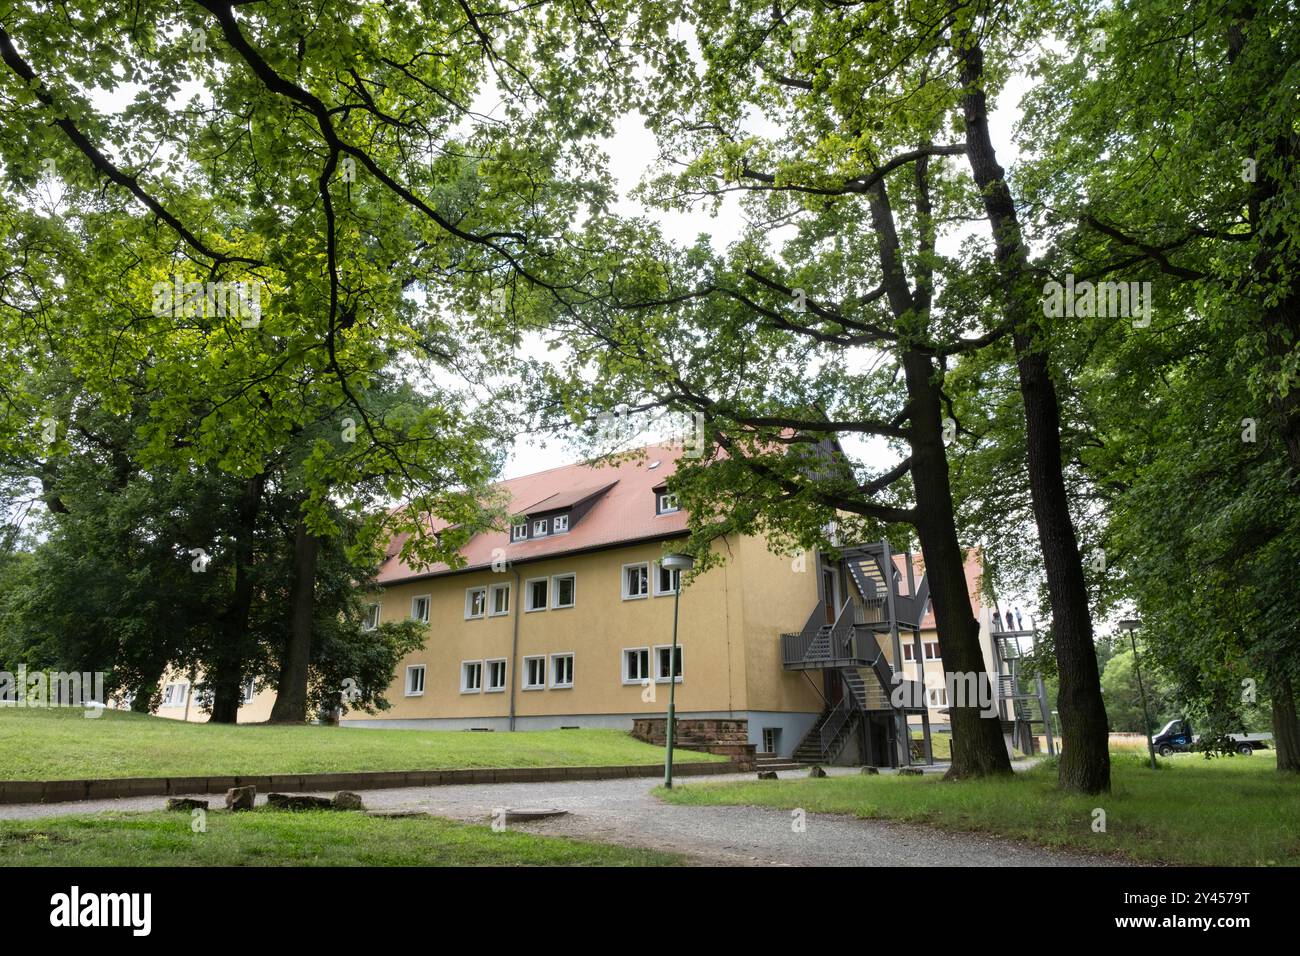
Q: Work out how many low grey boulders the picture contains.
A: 8